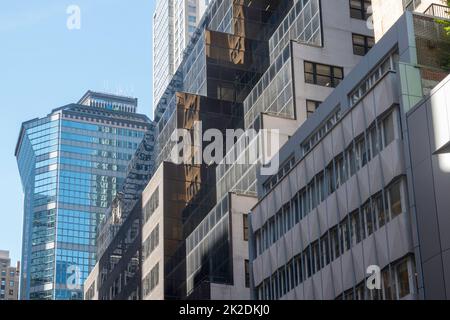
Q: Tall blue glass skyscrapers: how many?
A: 1